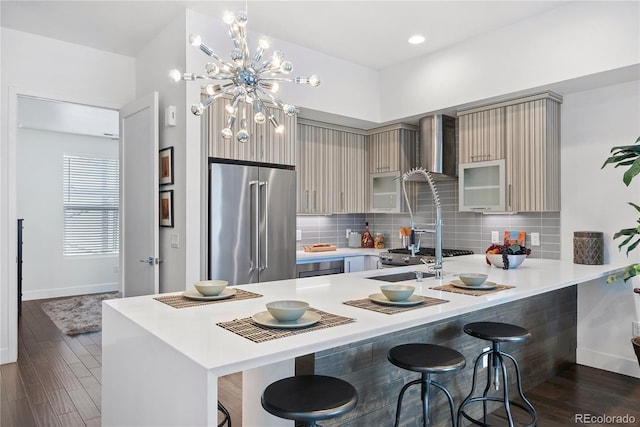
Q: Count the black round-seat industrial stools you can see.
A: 3